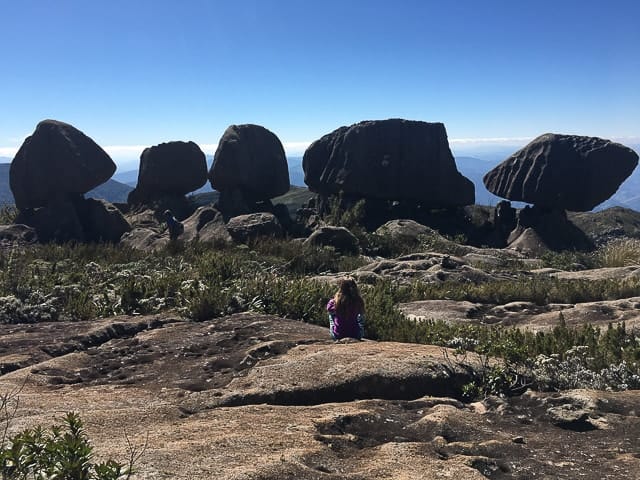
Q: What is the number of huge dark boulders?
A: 5